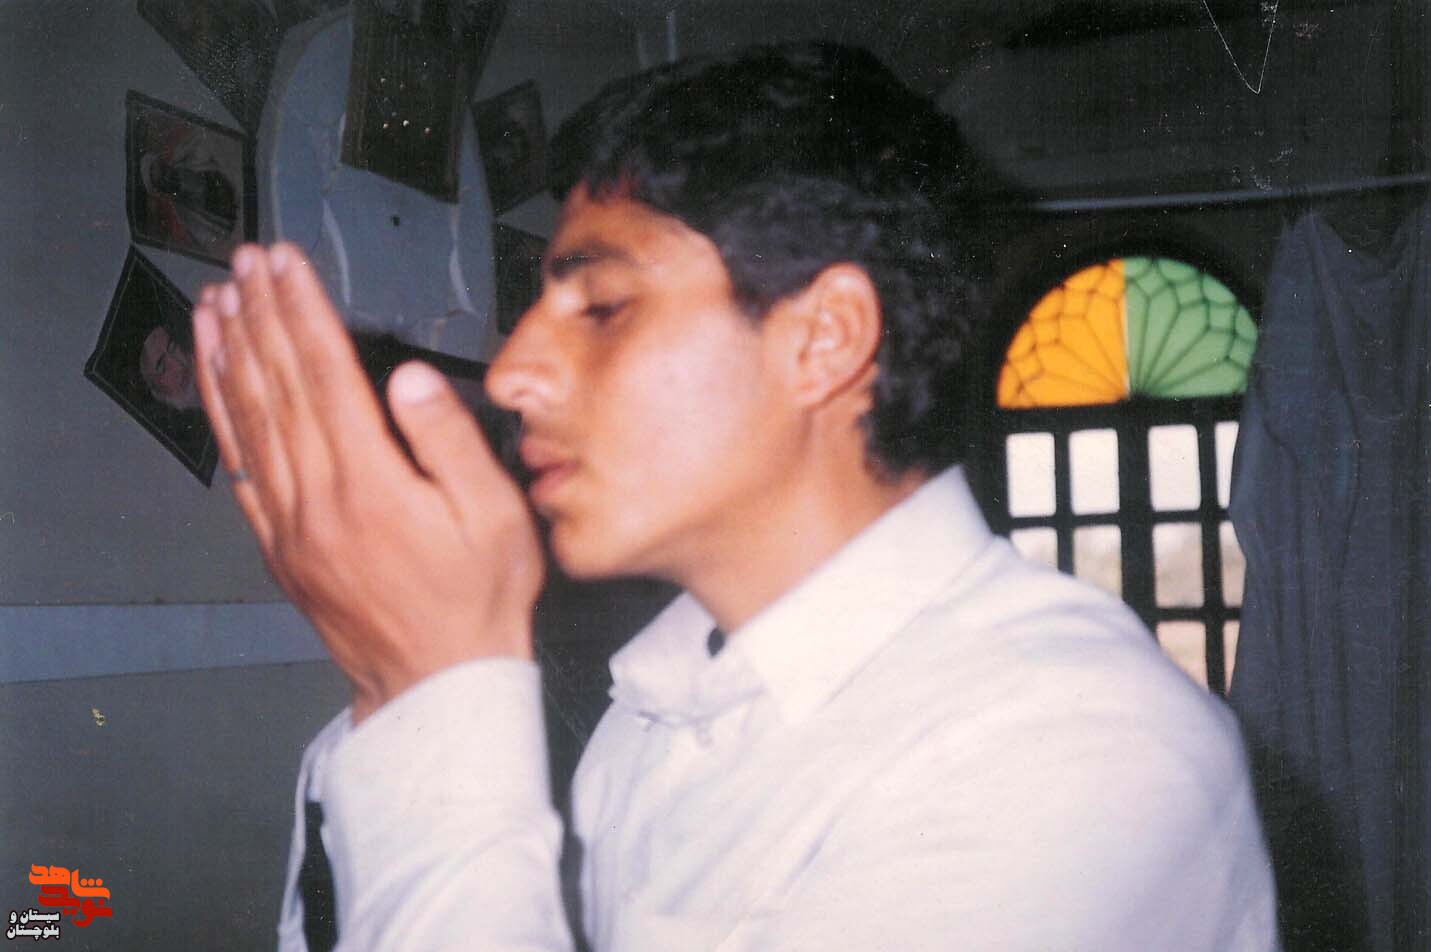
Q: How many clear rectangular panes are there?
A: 10